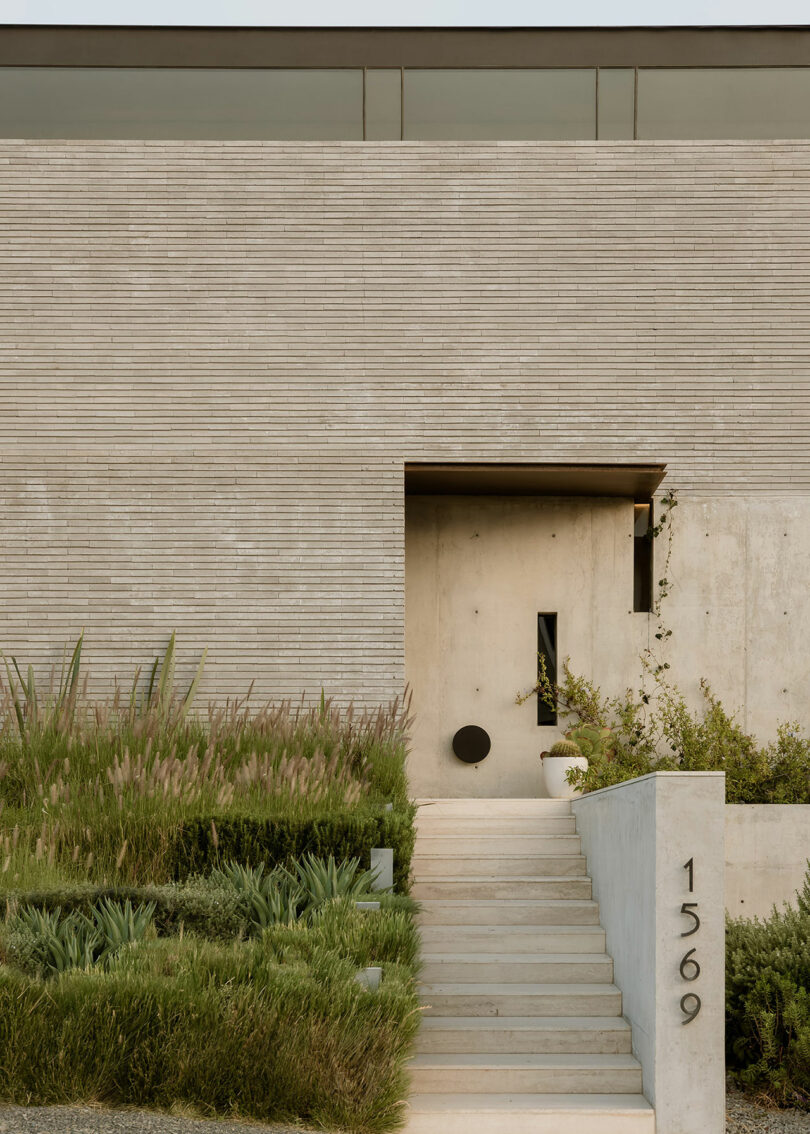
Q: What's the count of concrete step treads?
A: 12